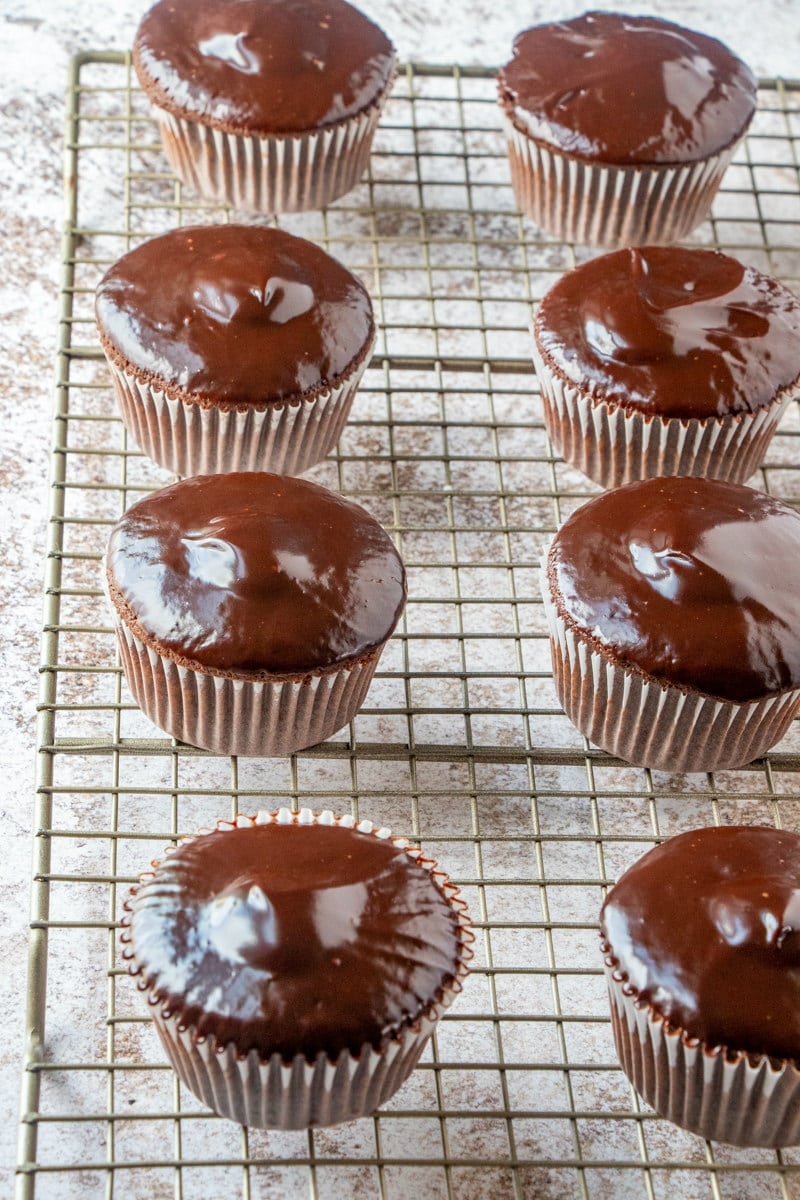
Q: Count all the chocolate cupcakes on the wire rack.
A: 8